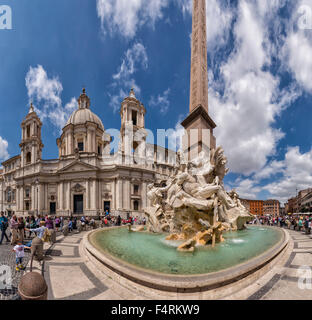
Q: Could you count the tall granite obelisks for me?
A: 1